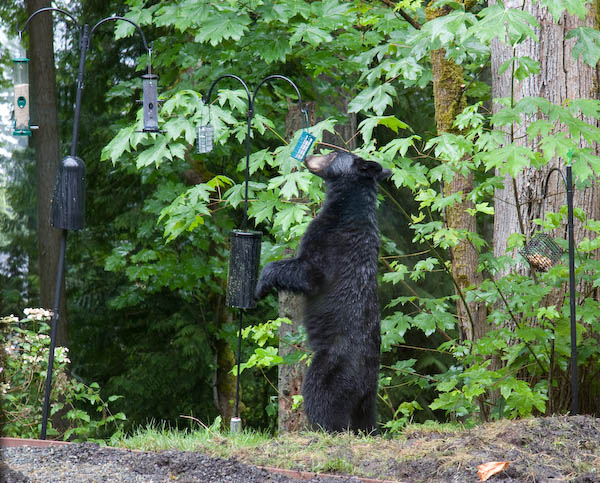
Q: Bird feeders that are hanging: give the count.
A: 5